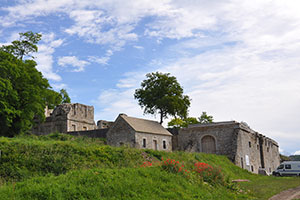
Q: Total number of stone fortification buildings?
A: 3